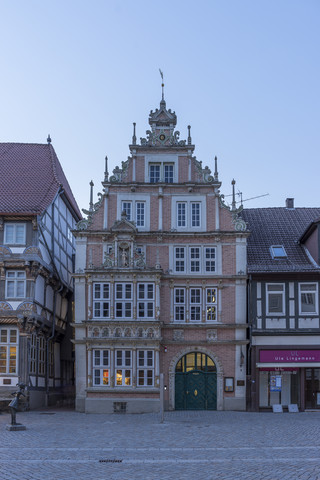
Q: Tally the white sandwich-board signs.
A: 2